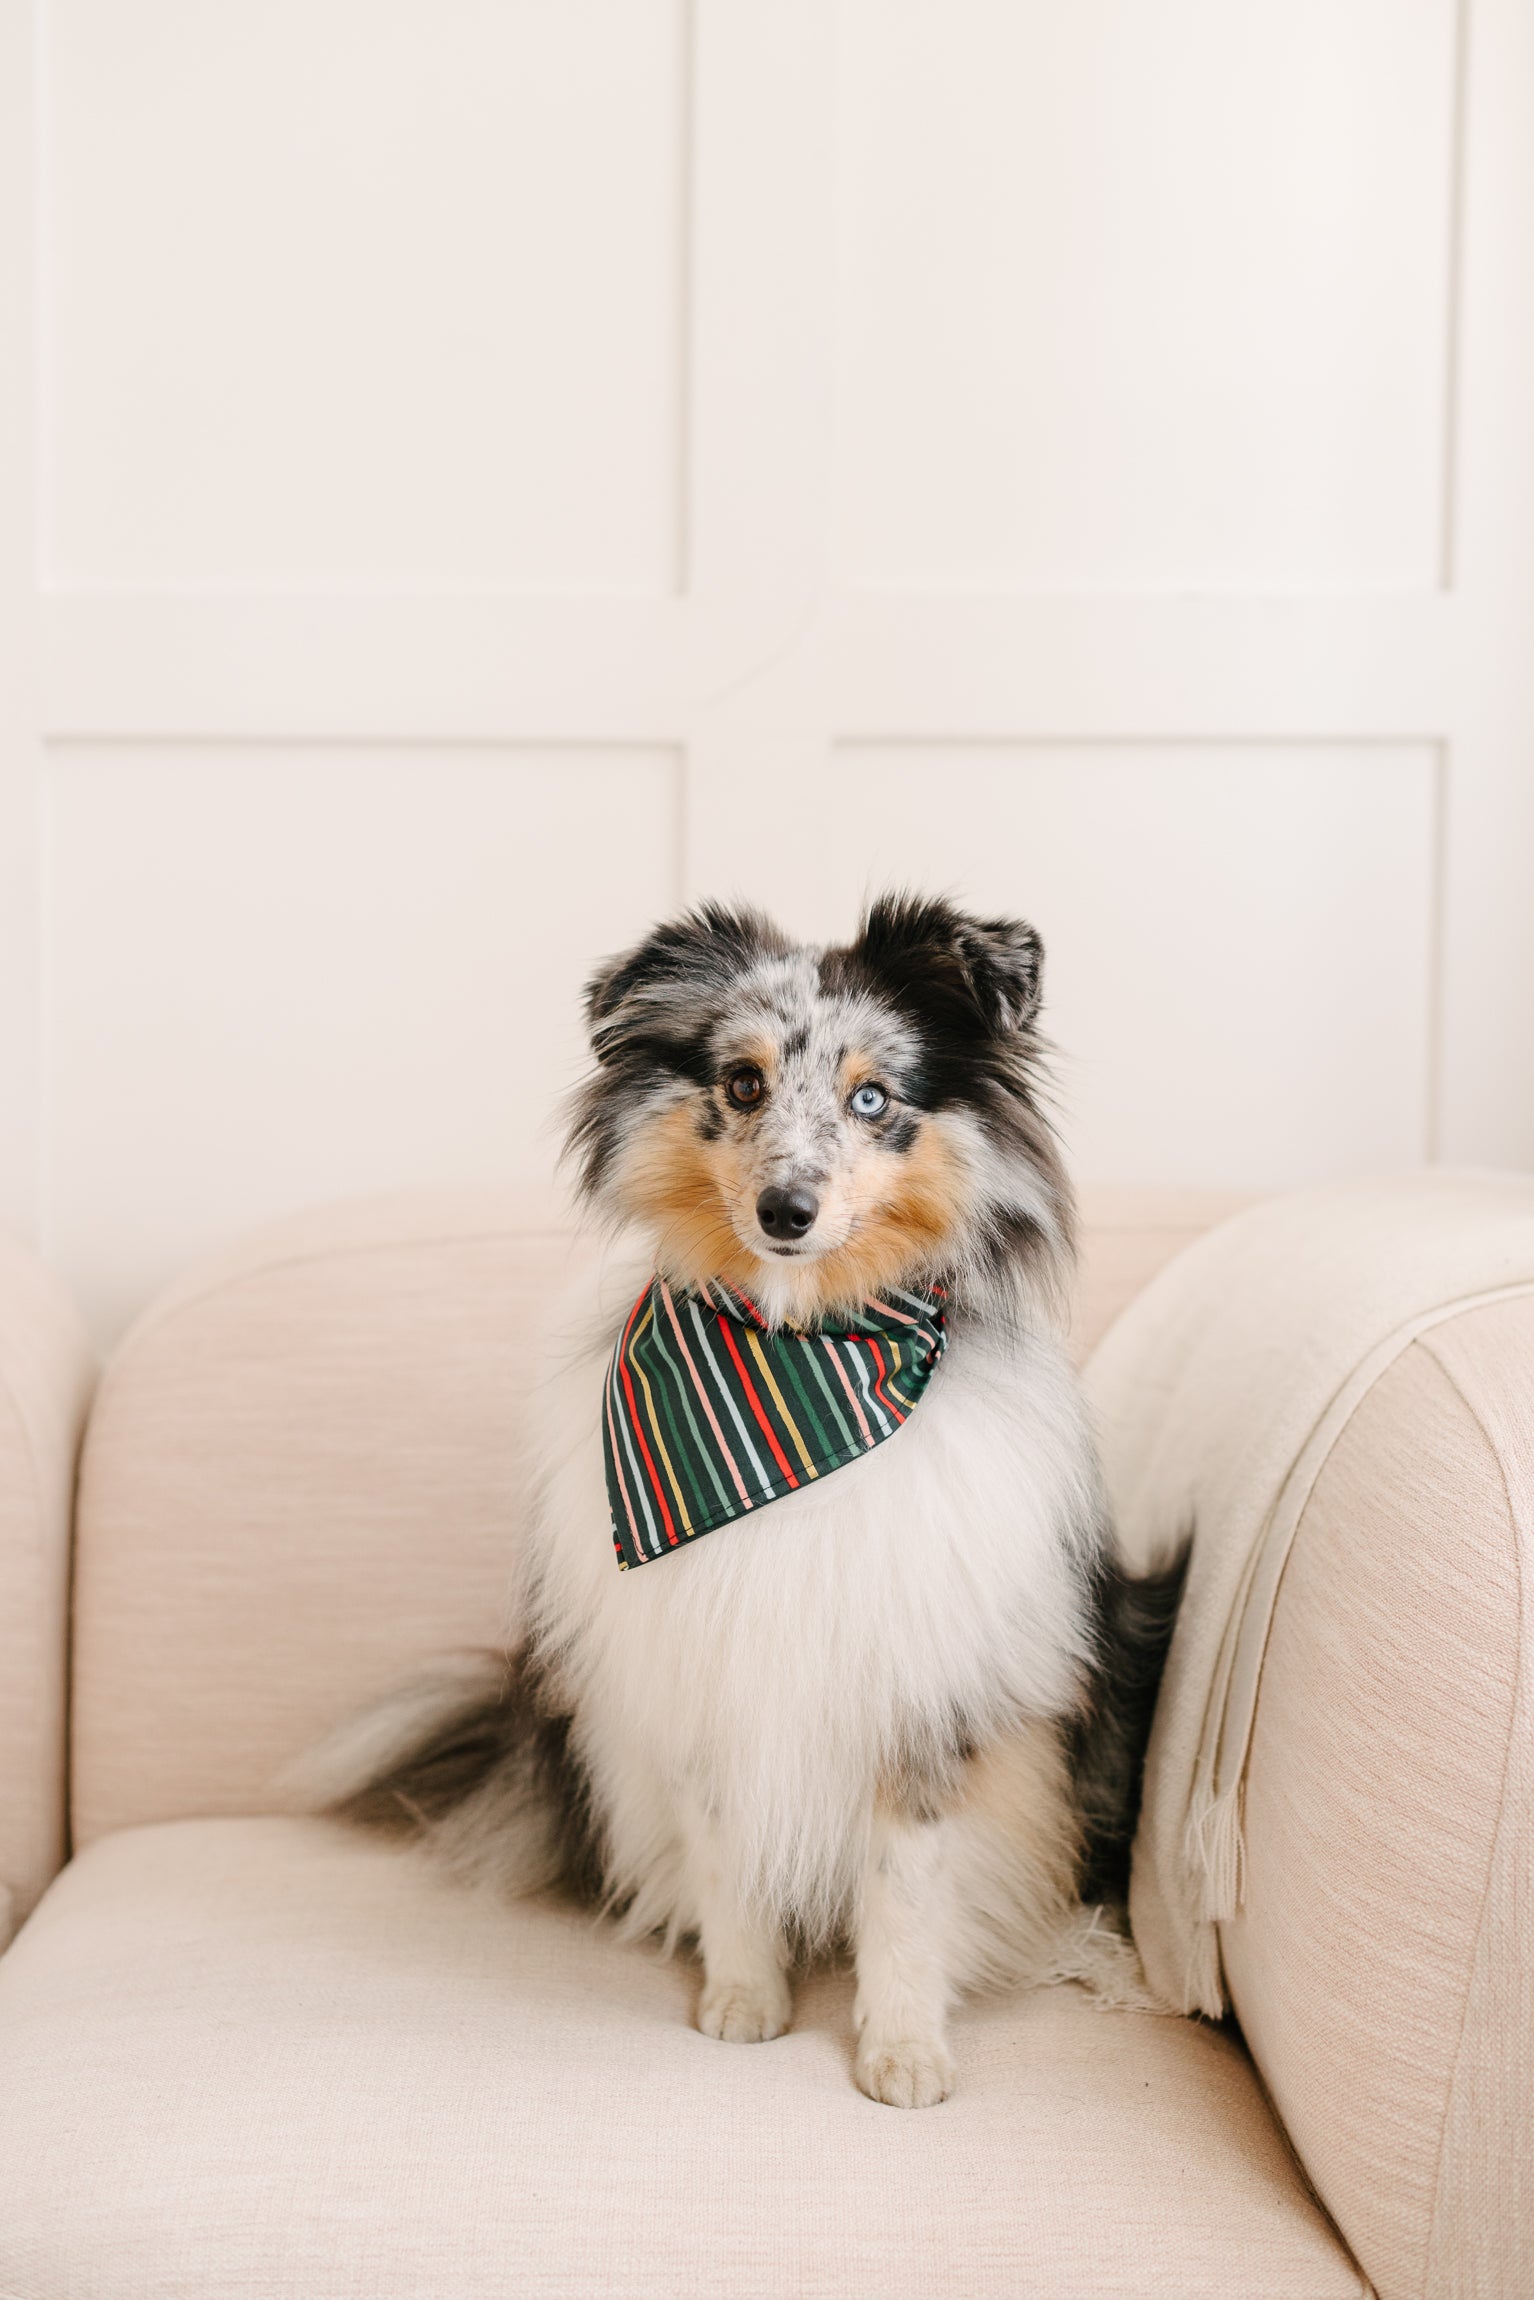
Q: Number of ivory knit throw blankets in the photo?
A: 1